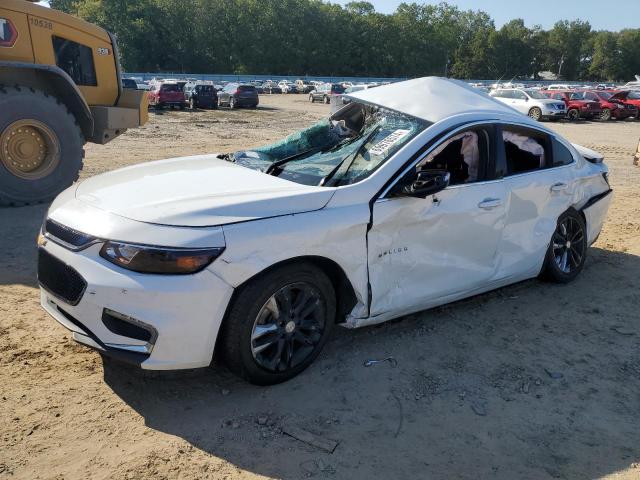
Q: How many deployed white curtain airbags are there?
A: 2